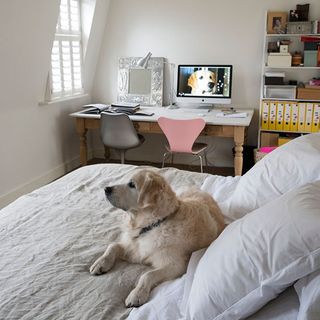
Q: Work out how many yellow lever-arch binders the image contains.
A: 8